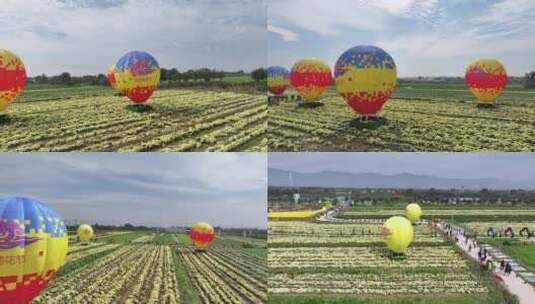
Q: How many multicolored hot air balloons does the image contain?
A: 9